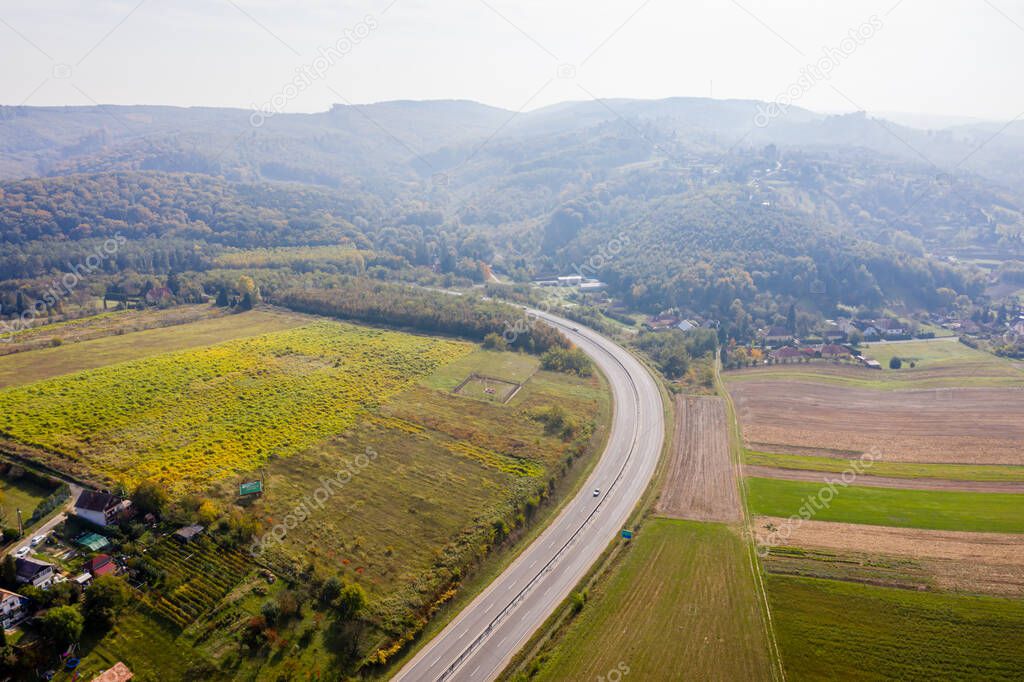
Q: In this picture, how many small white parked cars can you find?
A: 2